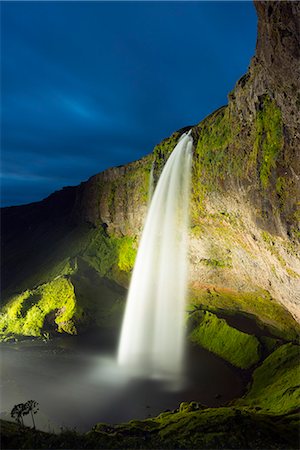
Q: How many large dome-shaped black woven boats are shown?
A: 0